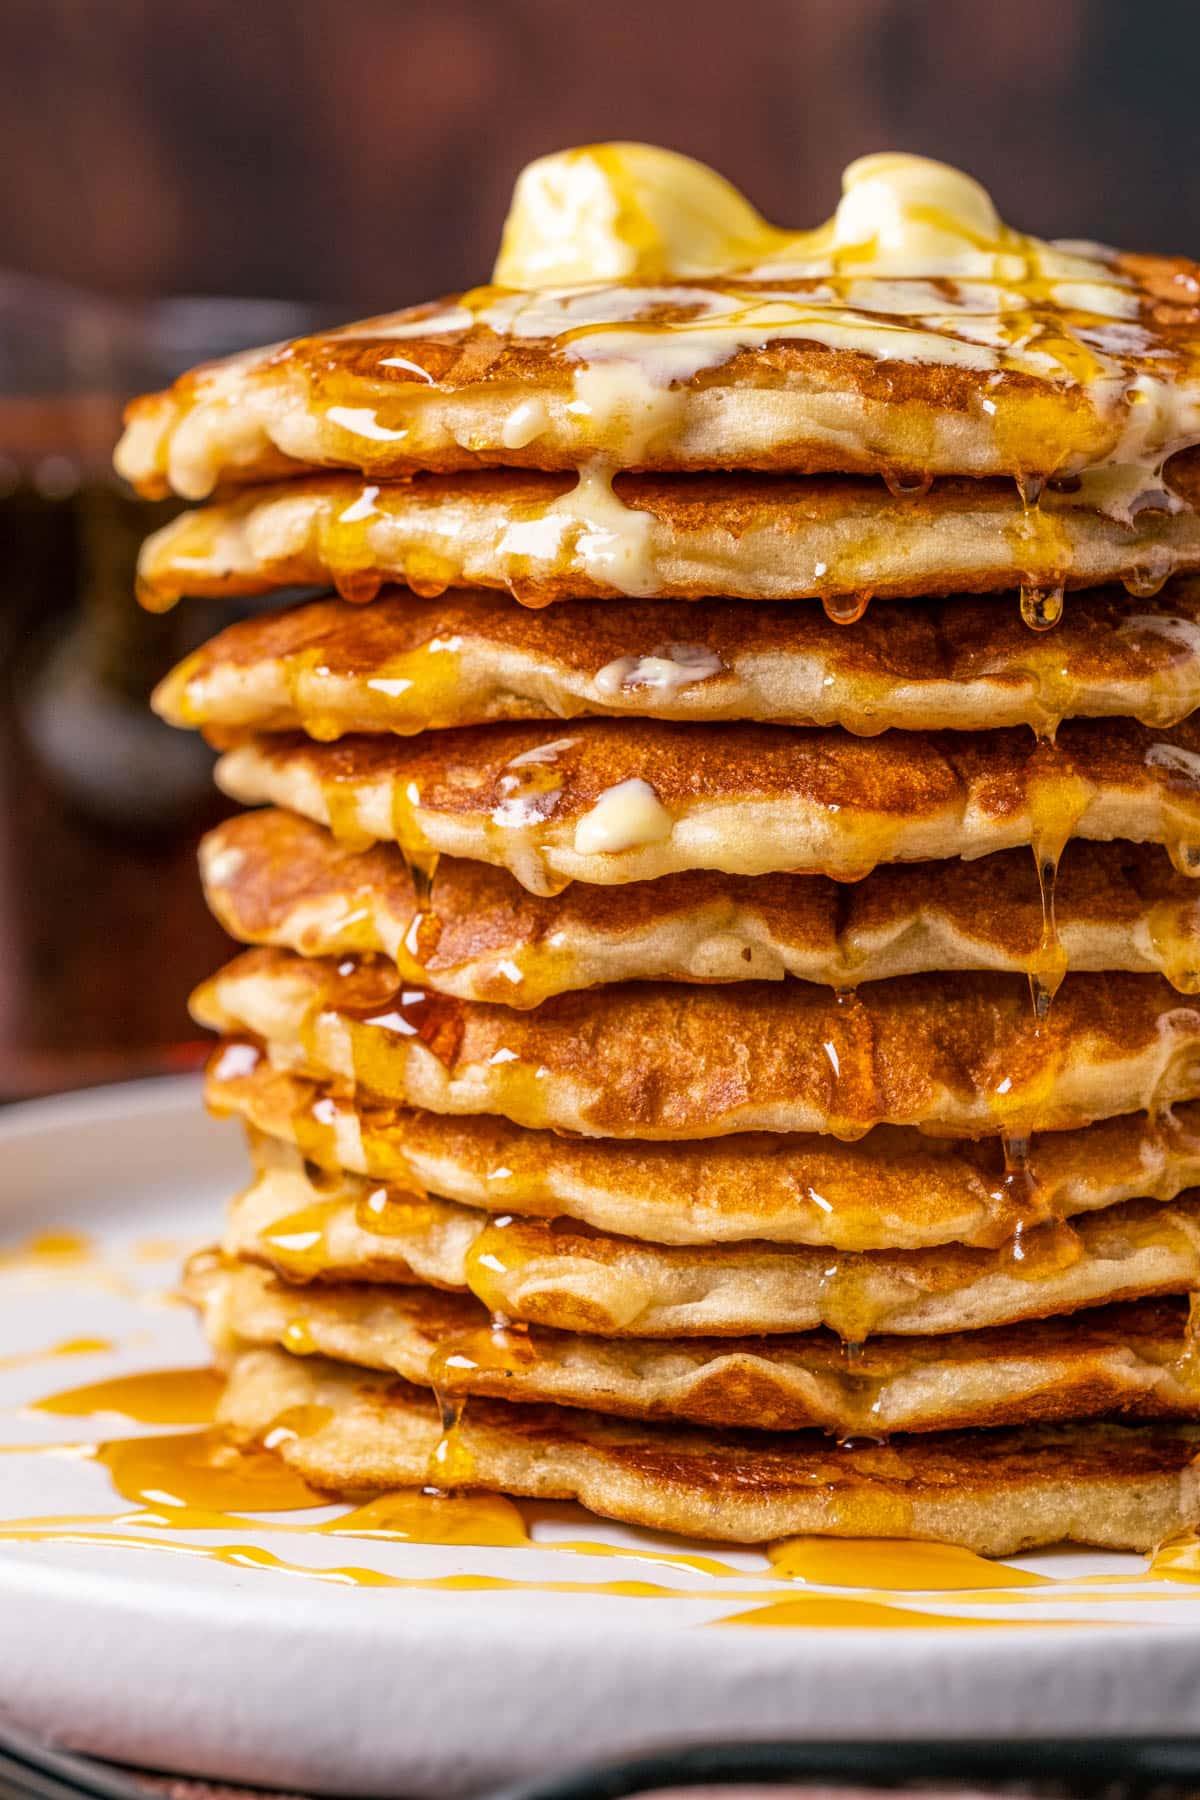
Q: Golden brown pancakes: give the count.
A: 10